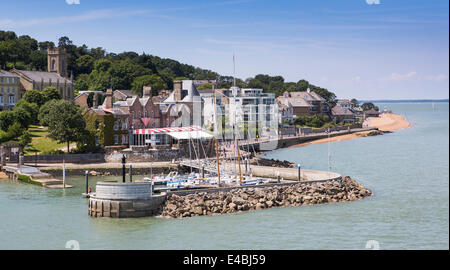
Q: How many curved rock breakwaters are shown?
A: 1